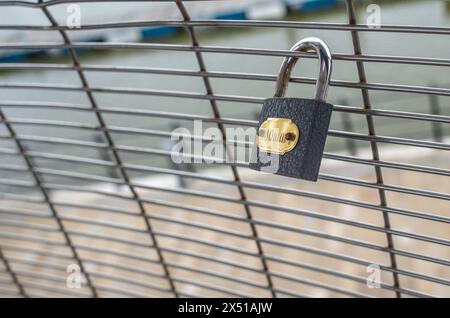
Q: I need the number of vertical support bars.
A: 5